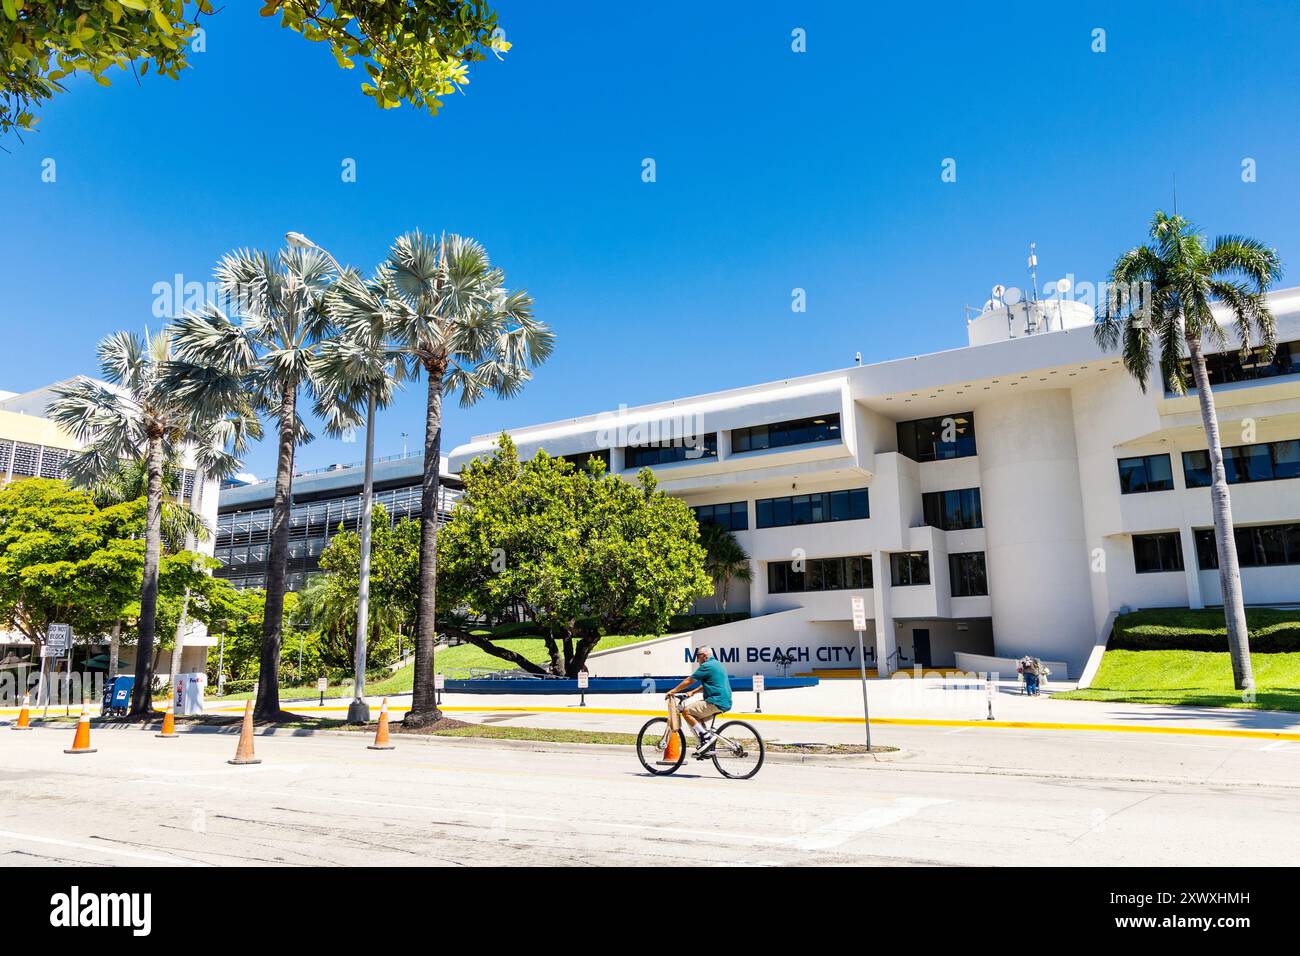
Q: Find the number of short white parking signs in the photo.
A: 5